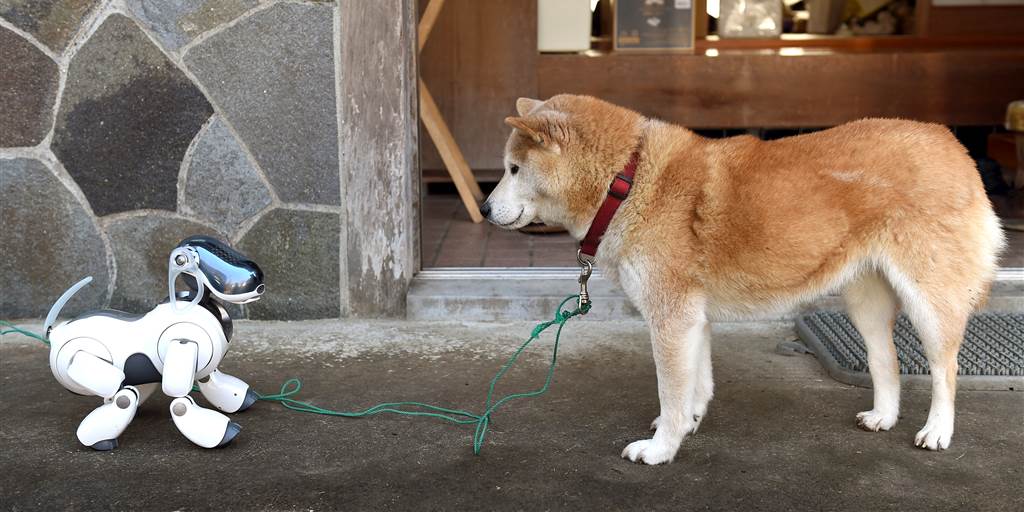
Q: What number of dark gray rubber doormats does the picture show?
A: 1